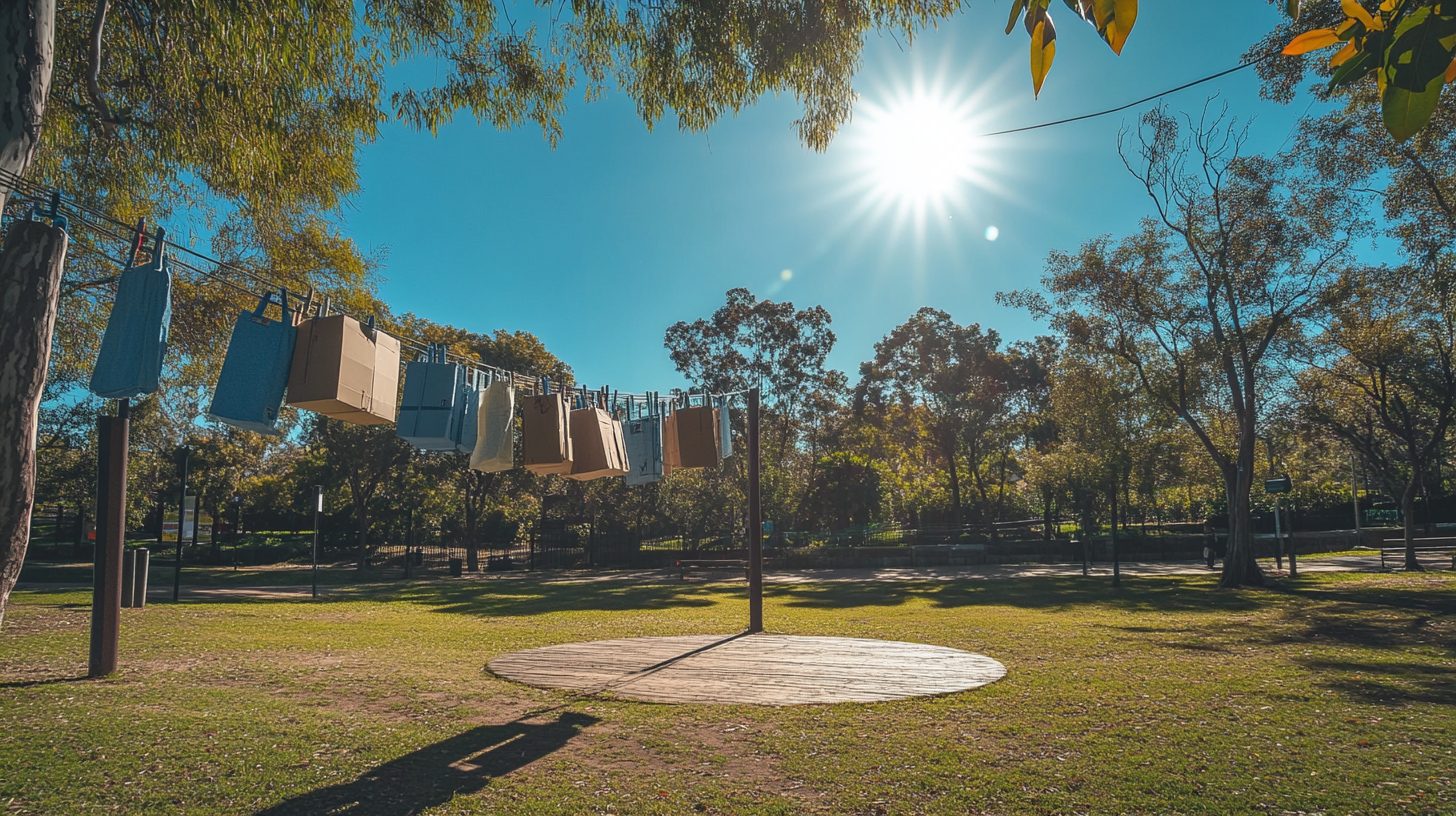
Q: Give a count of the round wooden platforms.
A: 1